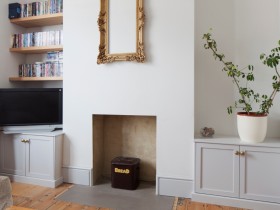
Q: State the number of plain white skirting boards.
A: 2